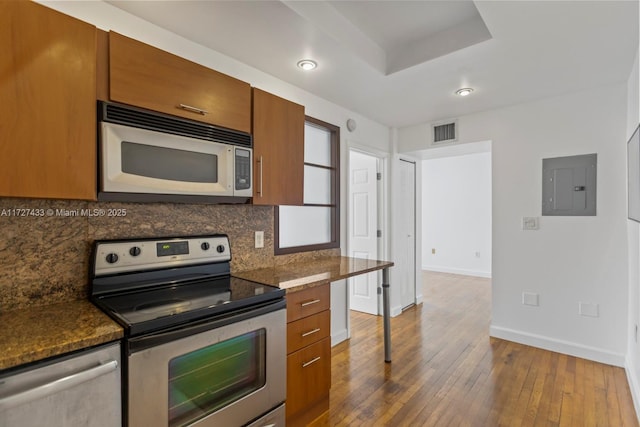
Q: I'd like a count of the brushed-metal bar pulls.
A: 5